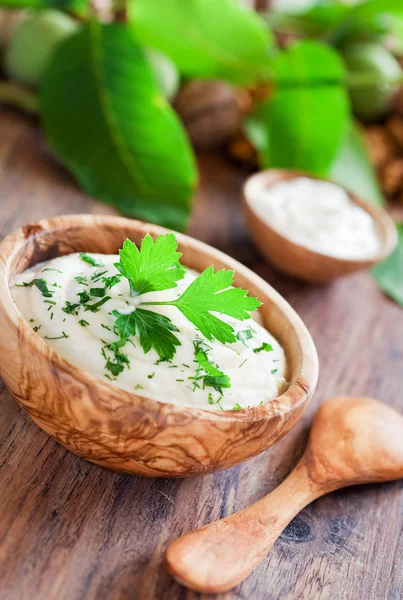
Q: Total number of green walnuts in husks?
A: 3